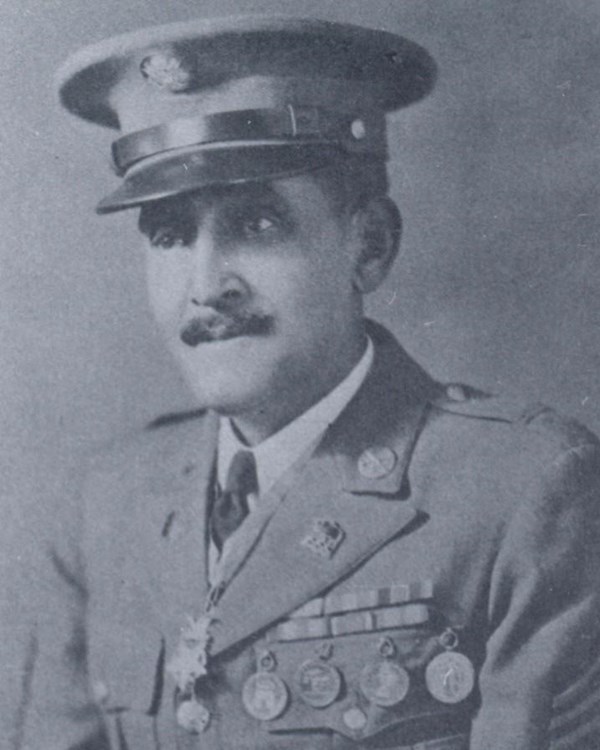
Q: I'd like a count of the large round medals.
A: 4